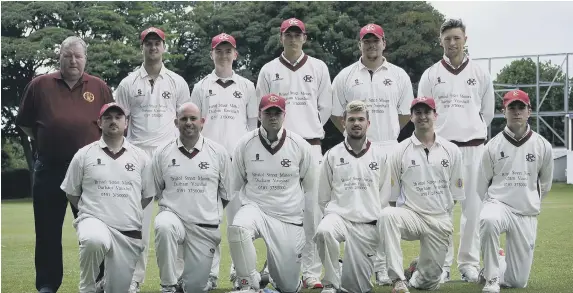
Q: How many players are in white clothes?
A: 11